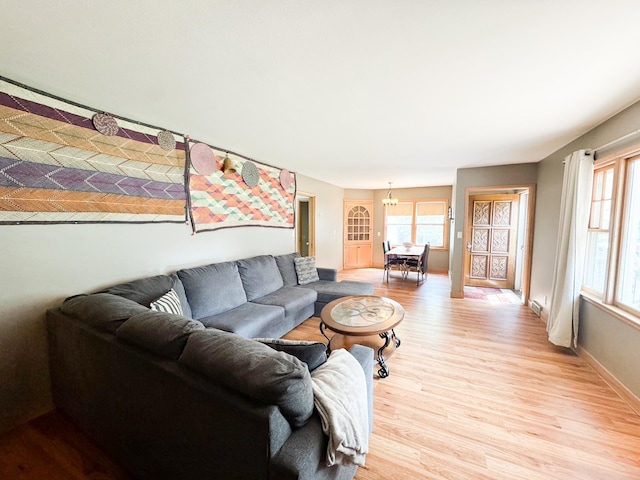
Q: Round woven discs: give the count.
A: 5